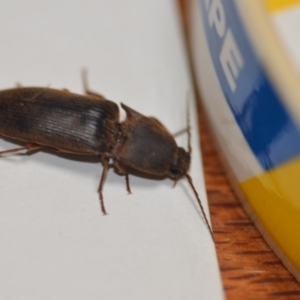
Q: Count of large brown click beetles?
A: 1